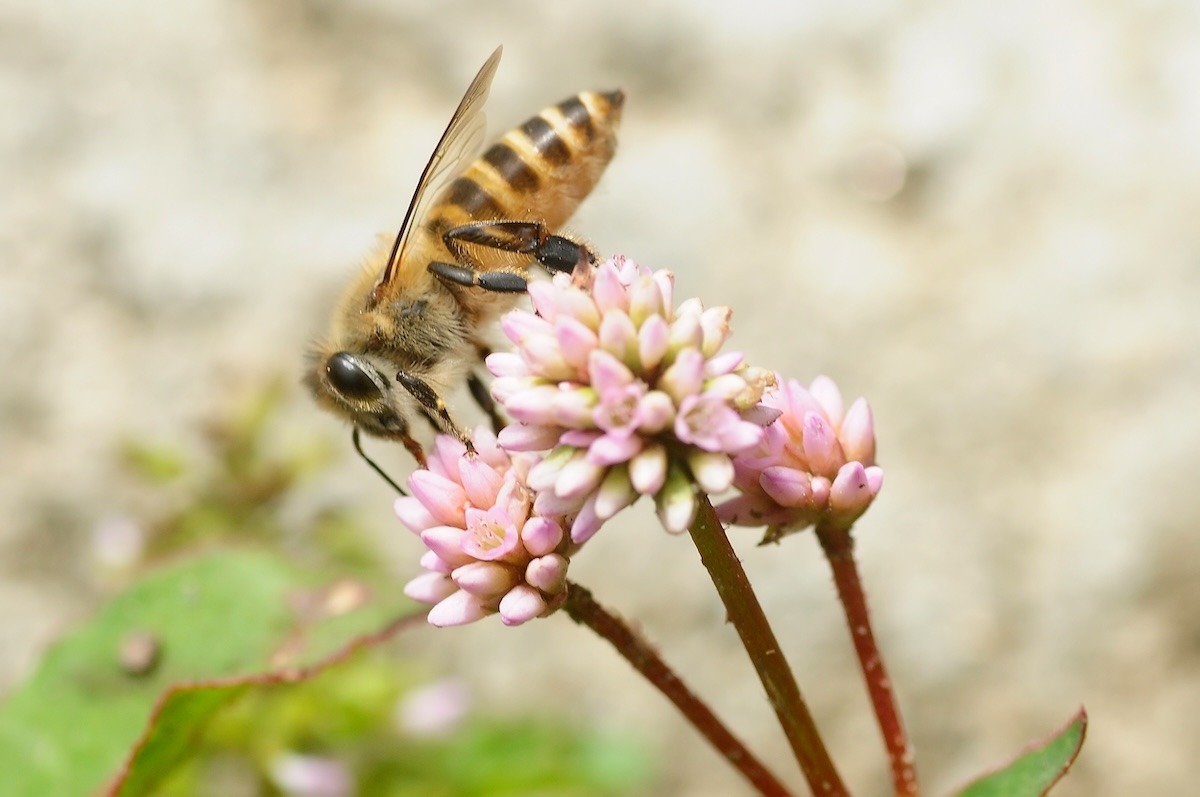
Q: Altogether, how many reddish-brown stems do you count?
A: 3